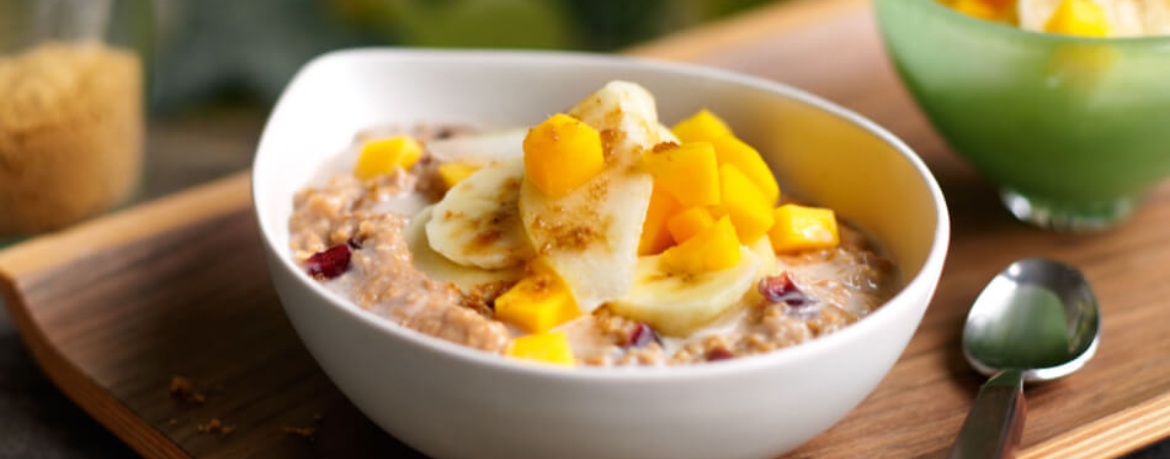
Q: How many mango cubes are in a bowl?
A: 13